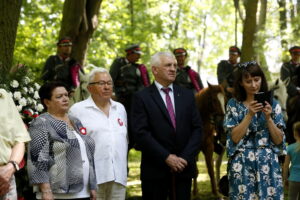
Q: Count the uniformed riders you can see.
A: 5